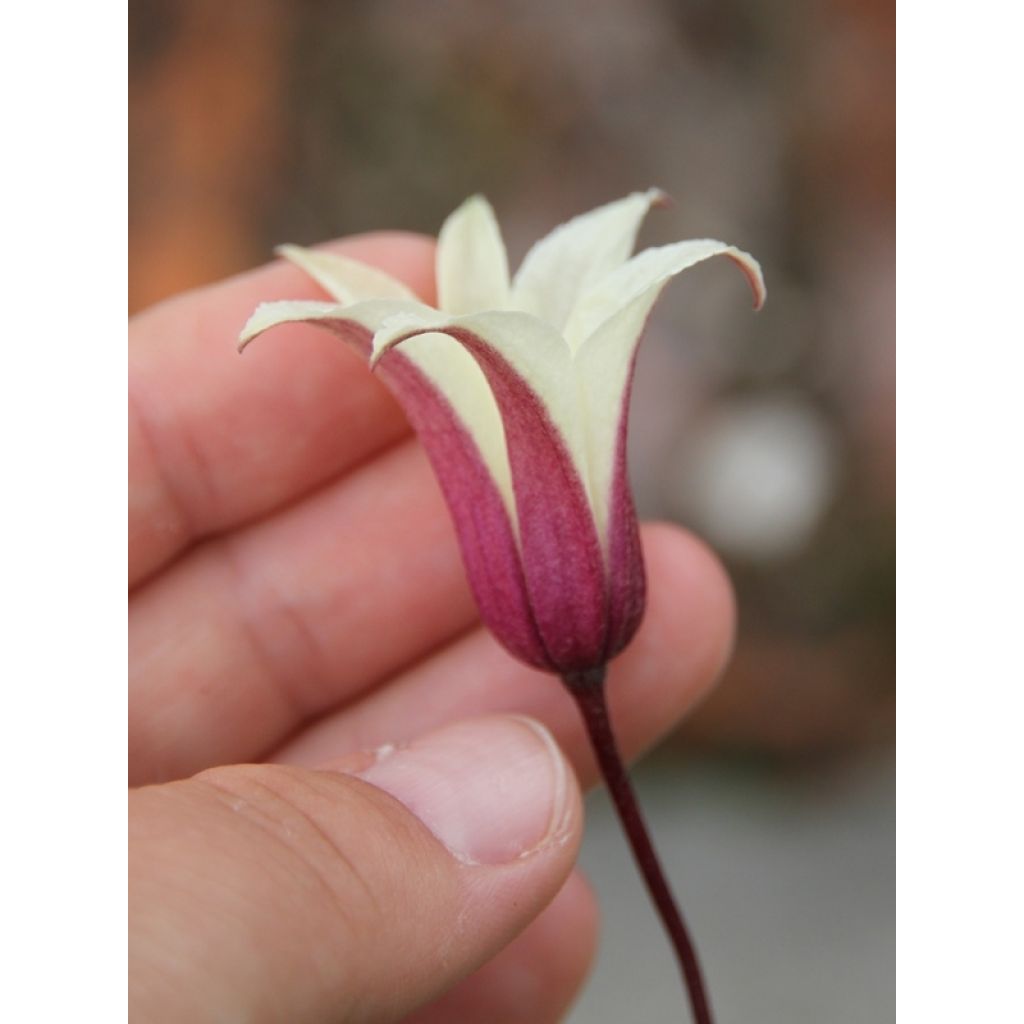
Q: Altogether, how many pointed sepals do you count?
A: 6